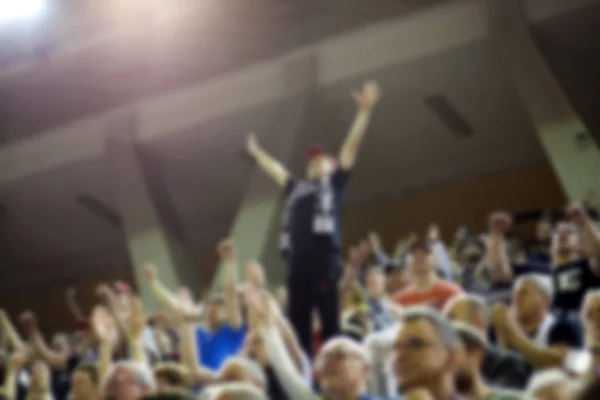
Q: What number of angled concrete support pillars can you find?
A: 3